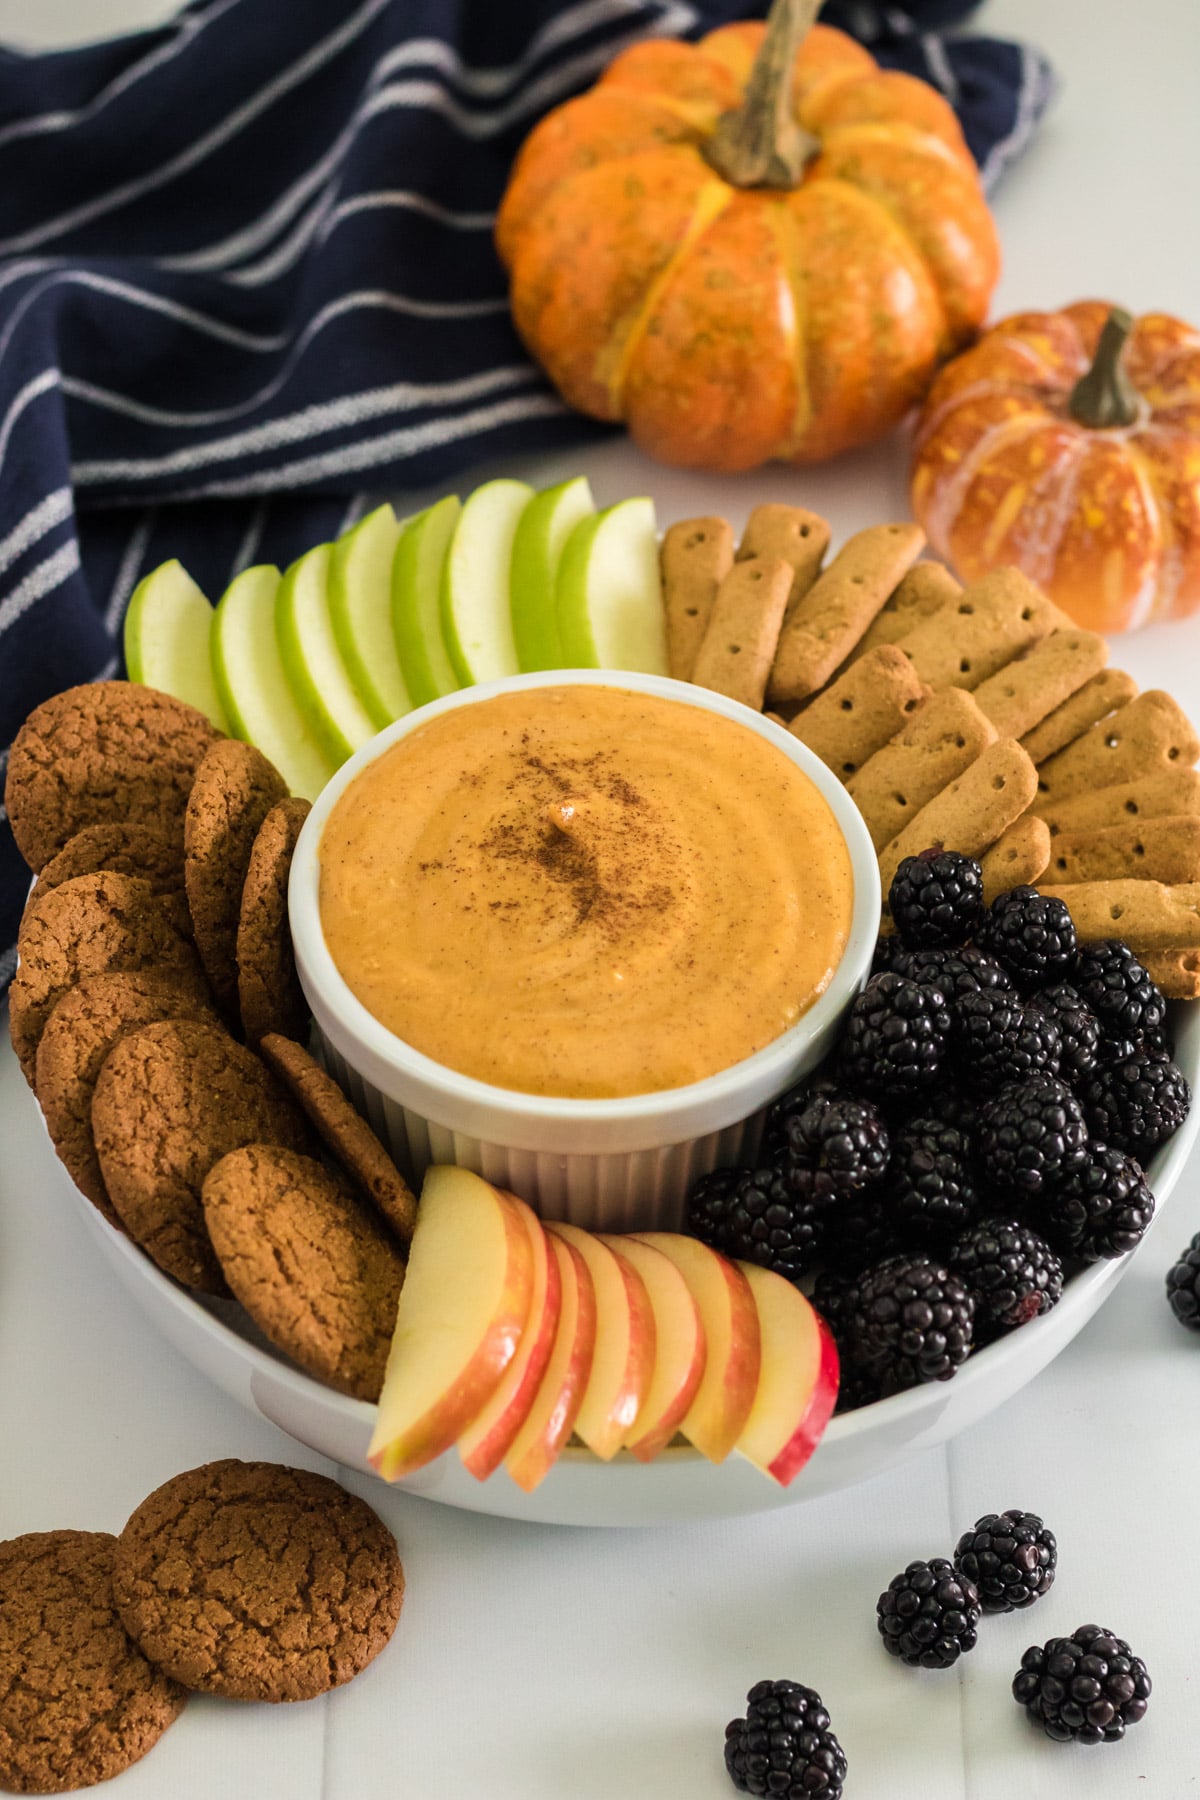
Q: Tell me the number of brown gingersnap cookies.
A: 11